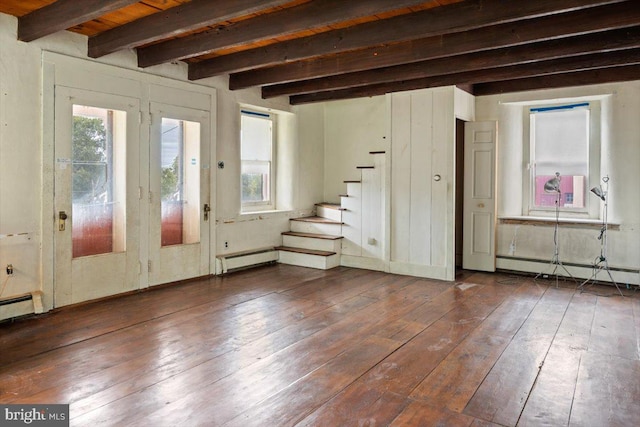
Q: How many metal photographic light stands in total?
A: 2